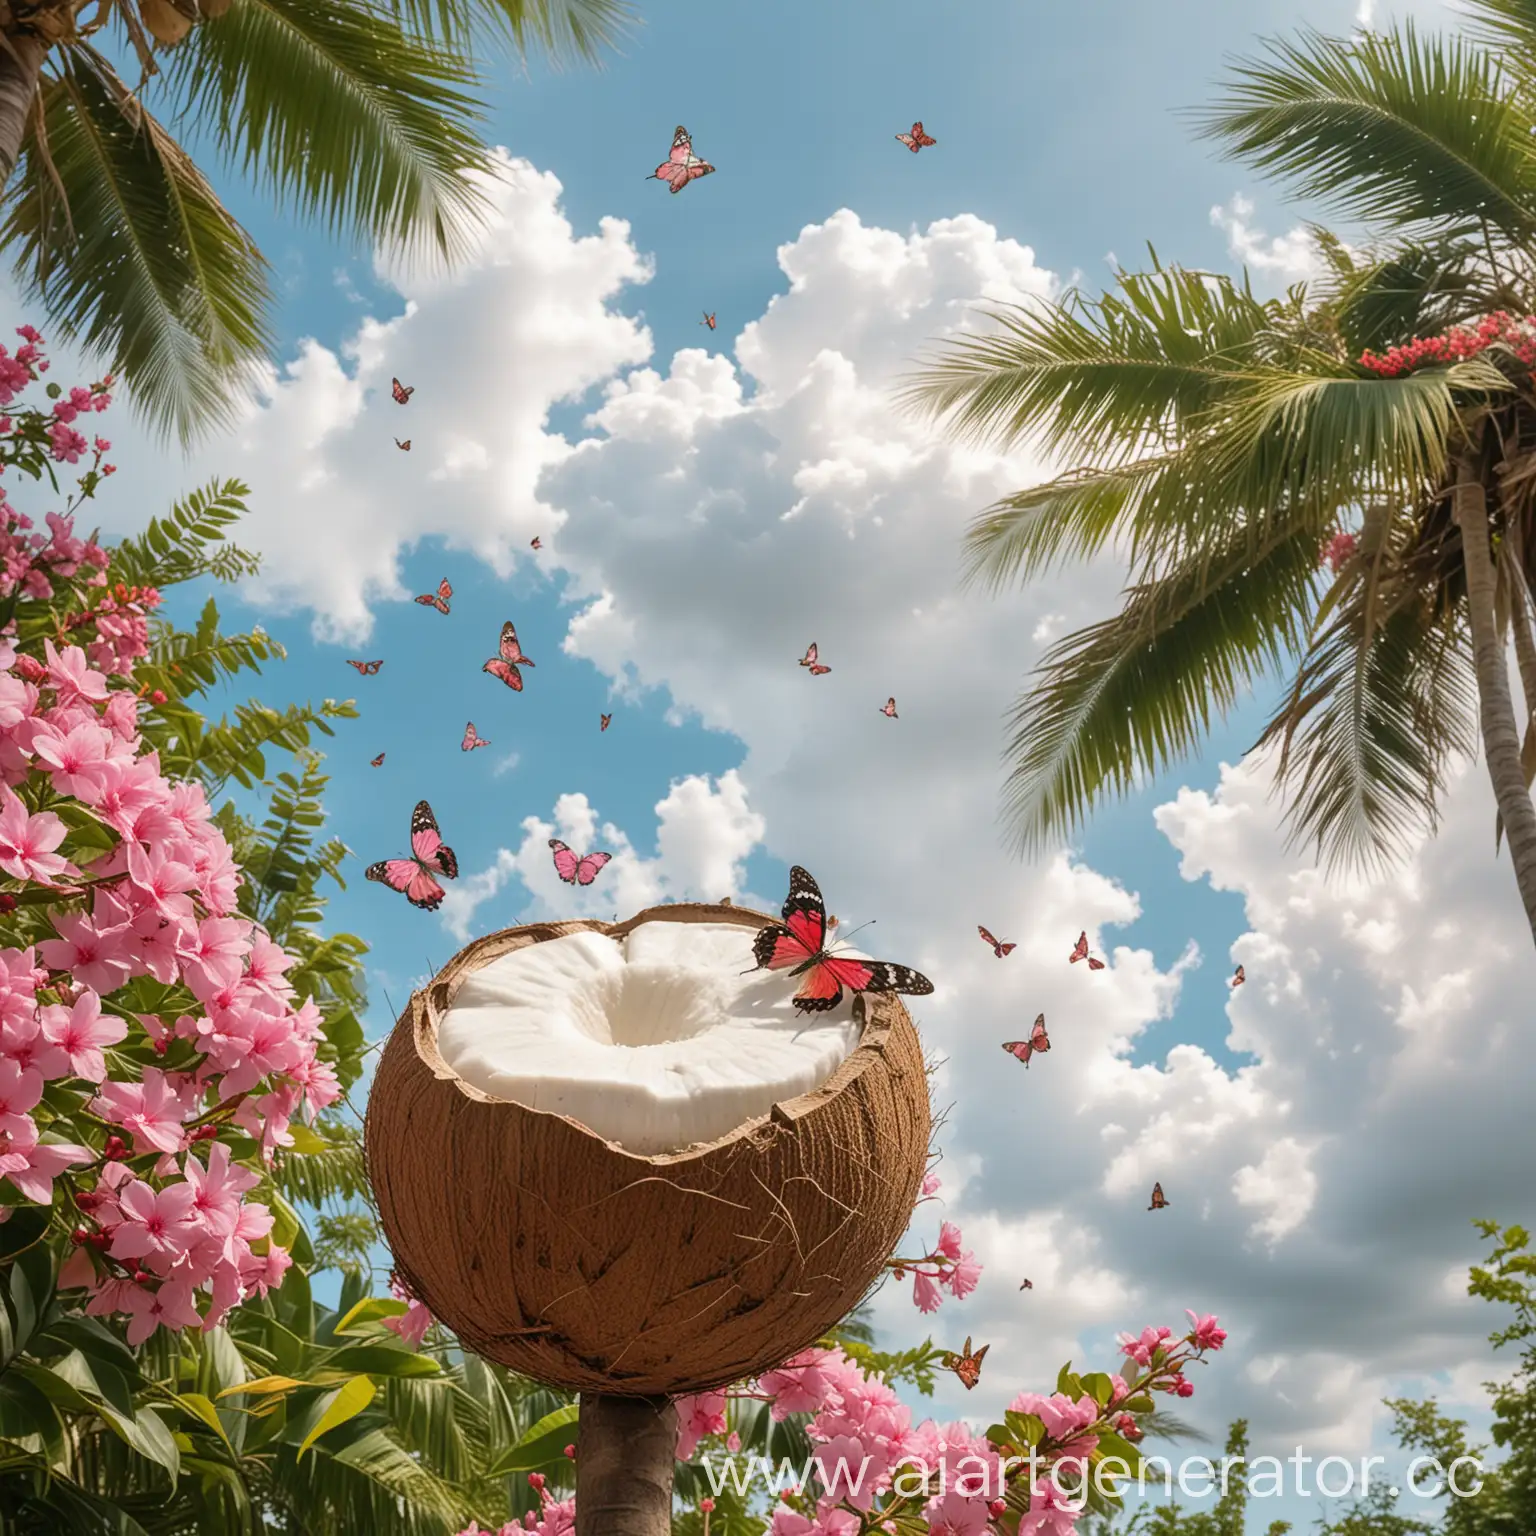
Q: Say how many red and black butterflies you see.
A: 1